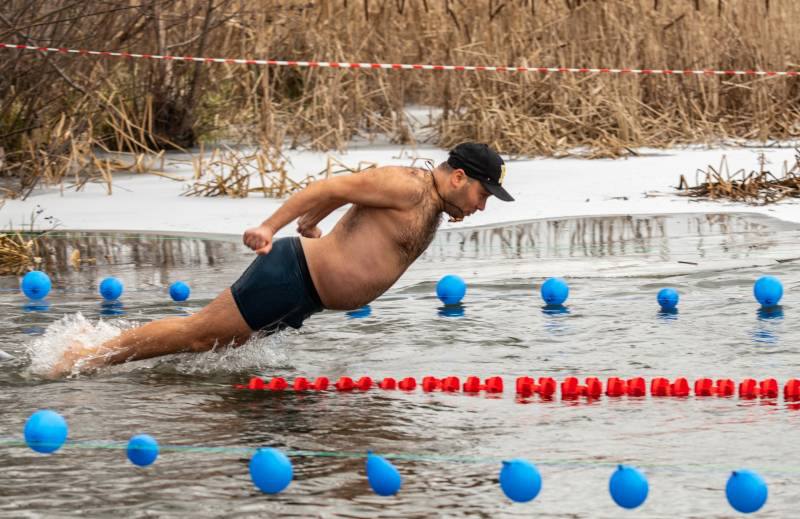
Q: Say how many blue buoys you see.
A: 15